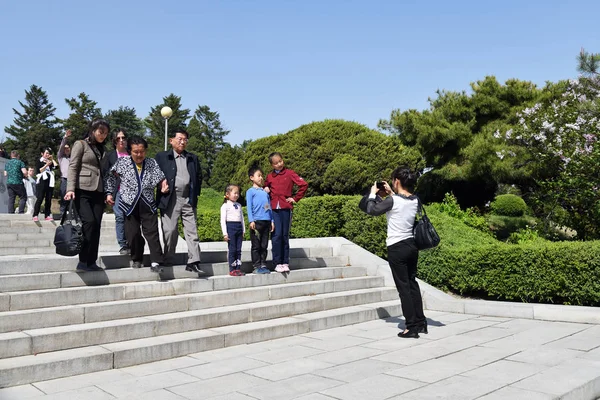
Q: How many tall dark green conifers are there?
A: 5